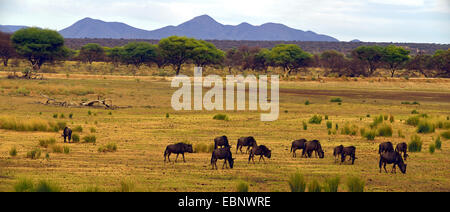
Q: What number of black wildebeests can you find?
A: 13